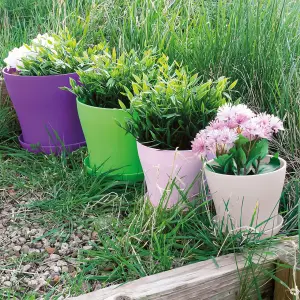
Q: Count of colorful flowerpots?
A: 4